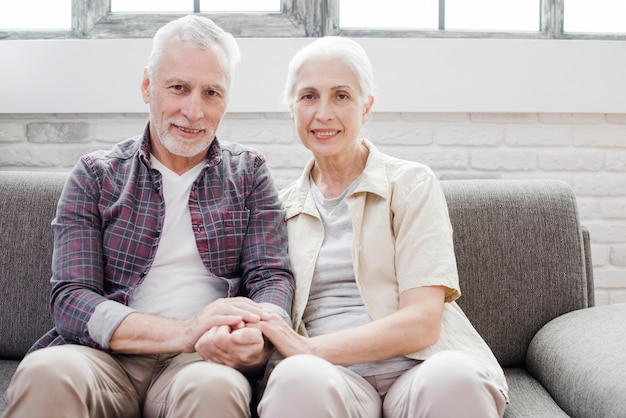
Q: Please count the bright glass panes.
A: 6